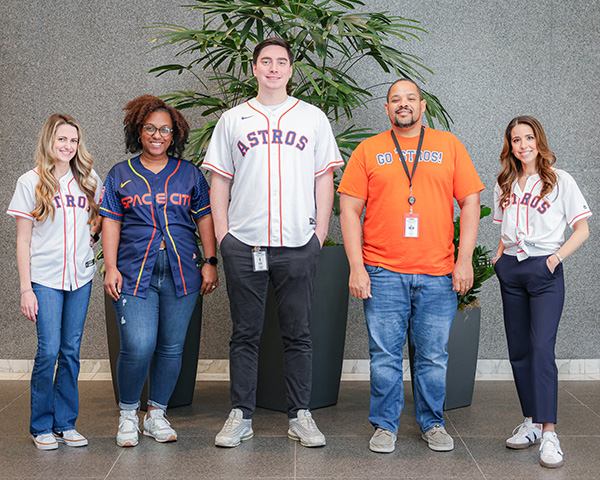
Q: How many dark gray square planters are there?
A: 3